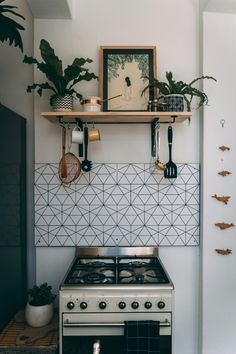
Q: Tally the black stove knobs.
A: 7